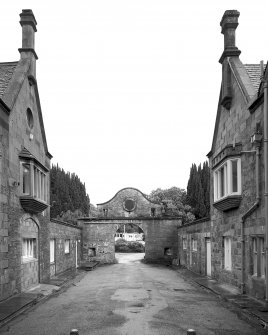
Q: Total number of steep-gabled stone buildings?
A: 2